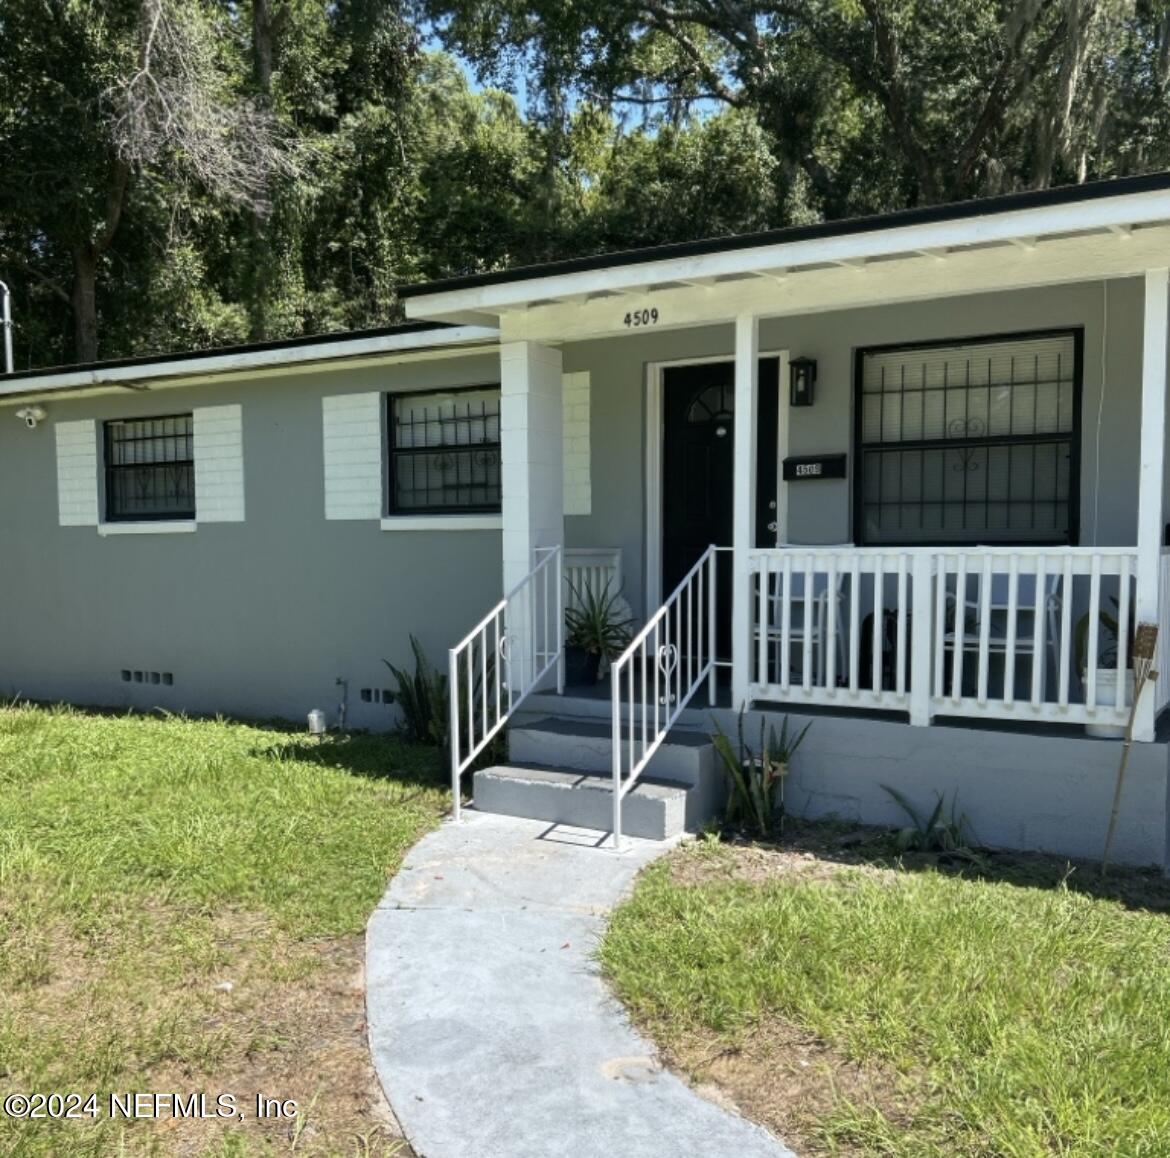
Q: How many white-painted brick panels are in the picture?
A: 4